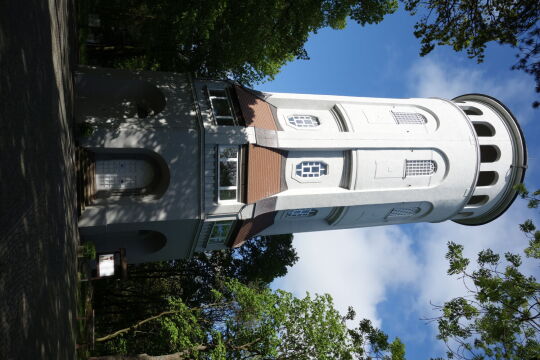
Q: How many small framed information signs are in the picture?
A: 1